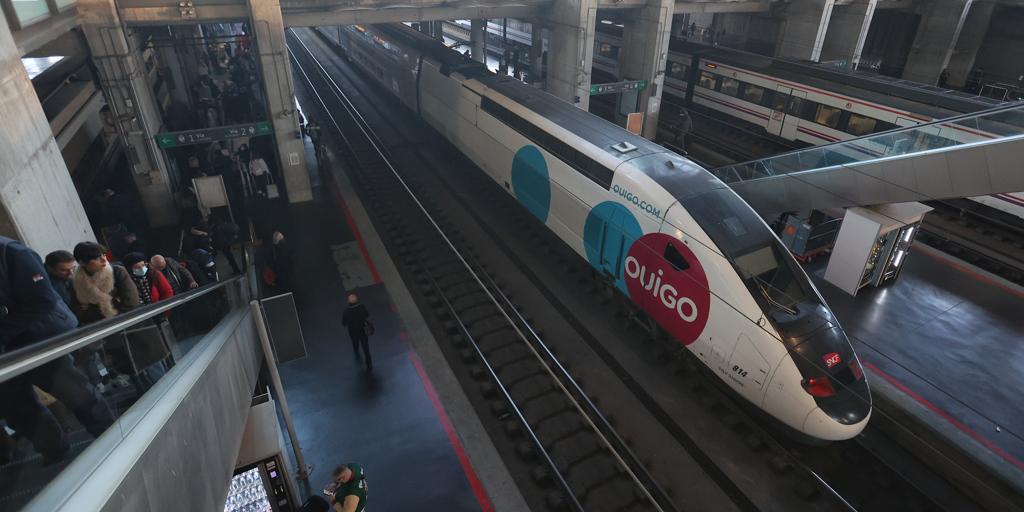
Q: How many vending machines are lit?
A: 2